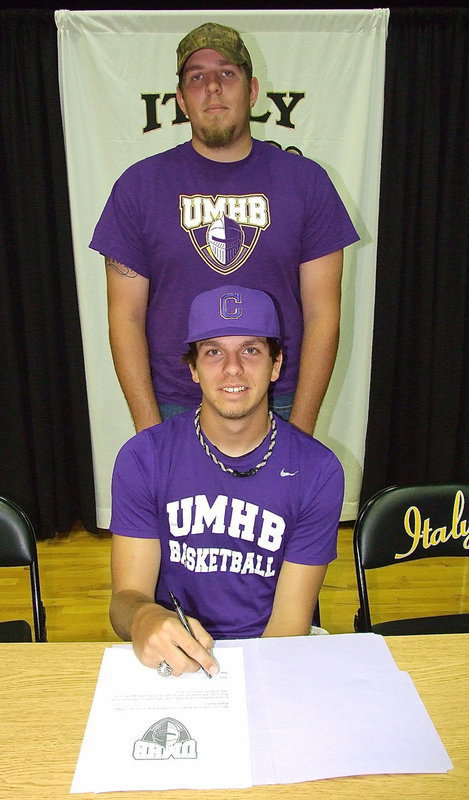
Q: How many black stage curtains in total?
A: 2